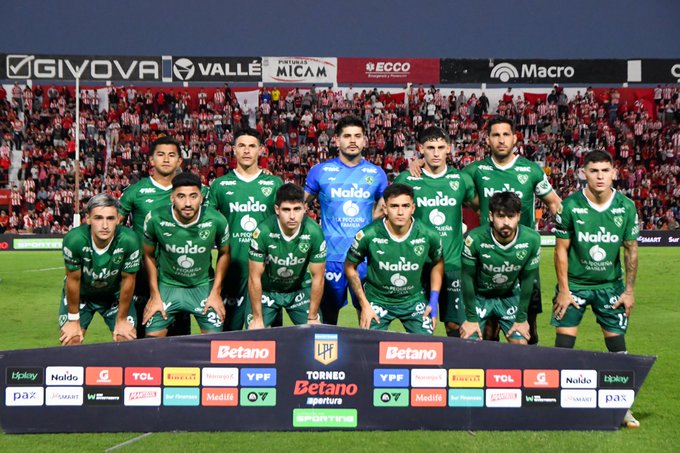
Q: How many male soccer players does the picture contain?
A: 11